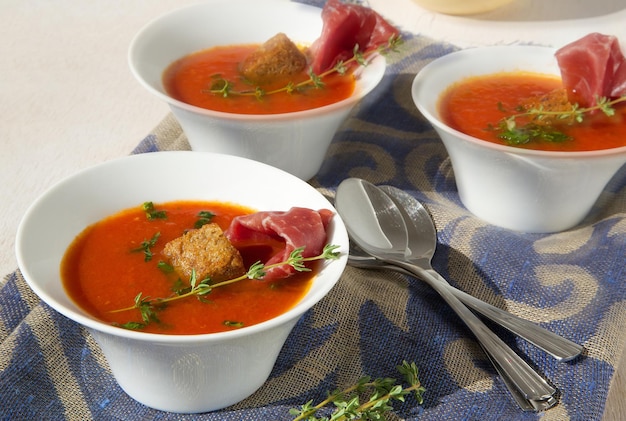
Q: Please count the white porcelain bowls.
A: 3